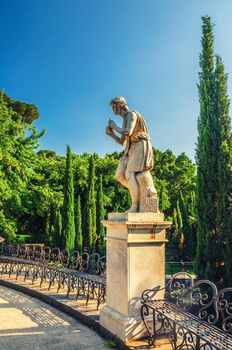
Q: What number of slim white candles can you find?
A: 0